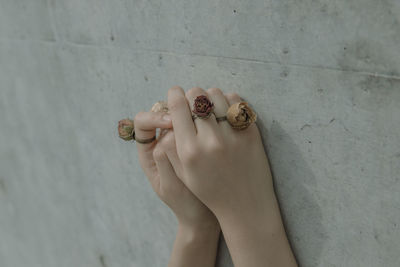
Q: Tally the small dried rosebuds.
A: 4